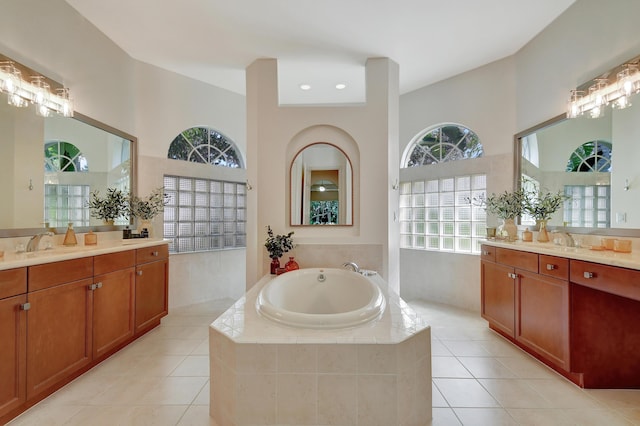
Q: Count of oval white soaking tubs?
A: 1